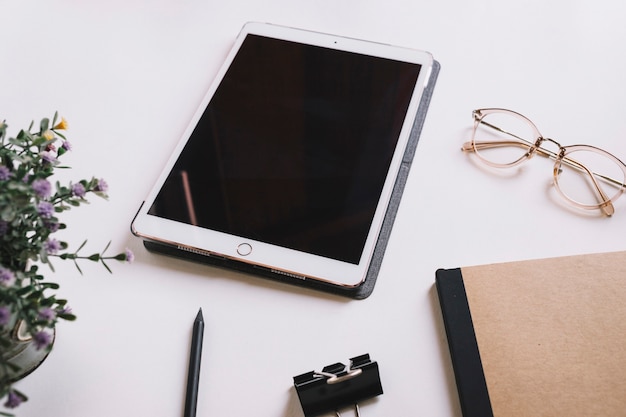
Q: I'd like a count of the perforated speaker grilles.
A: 2